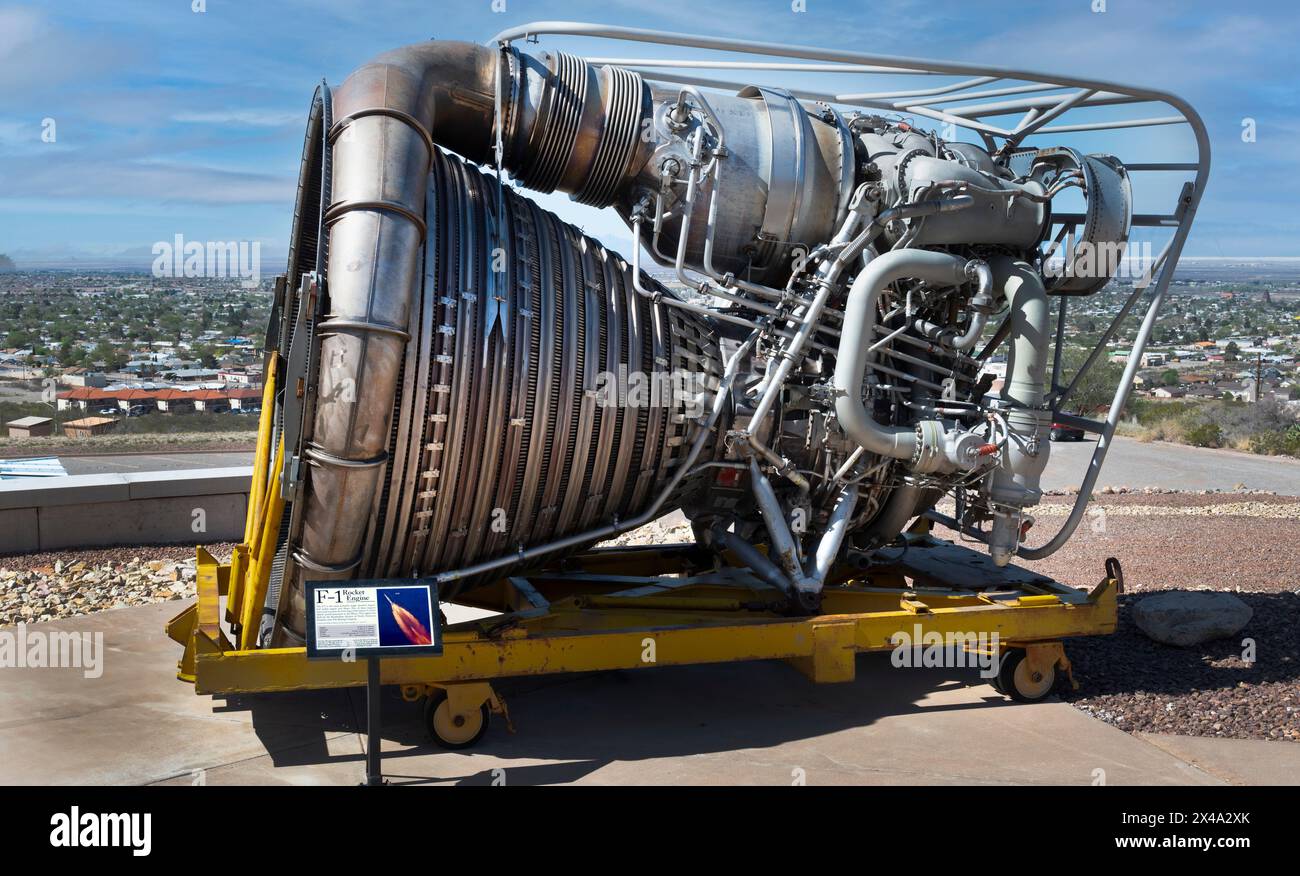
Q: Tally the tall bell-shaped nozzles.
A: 1